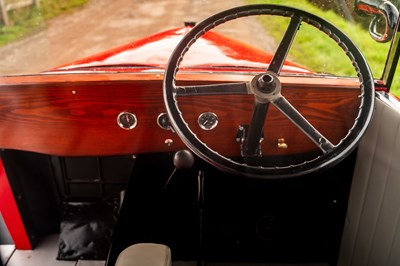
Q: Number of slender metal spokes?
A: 3